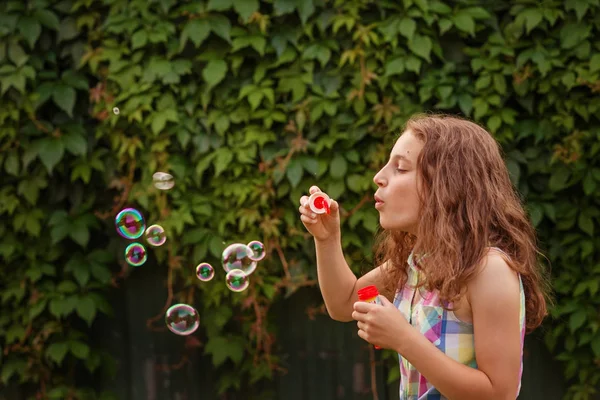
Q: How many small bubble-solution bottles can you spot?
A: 1